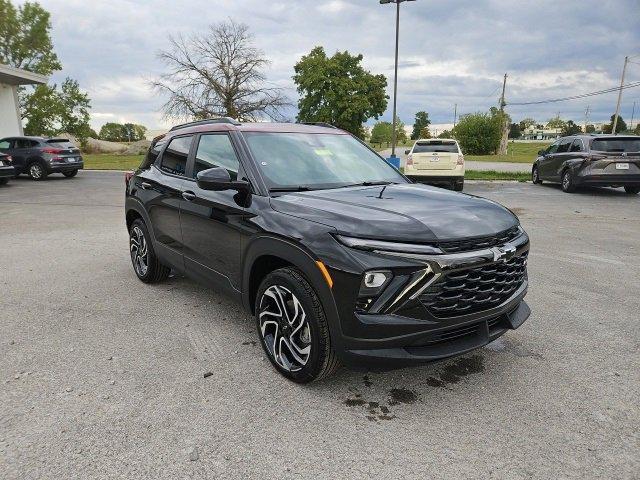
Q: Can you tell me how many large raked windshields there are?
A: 1